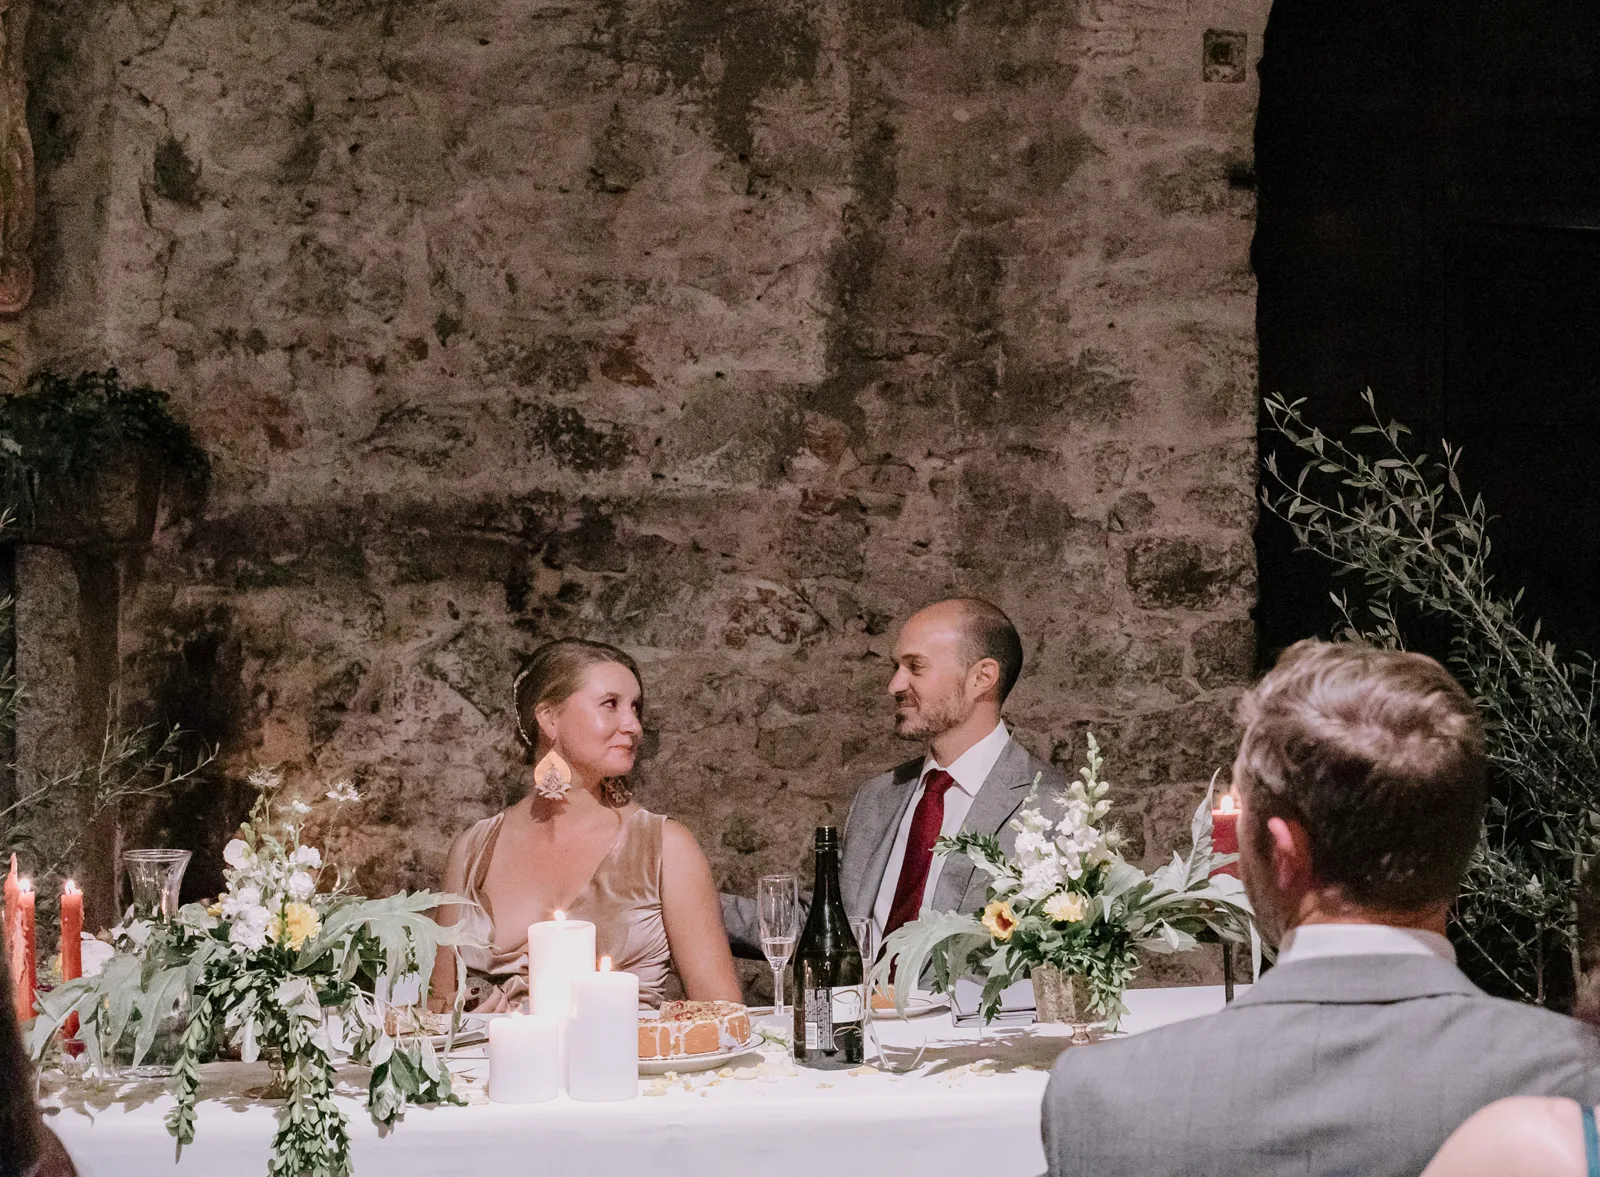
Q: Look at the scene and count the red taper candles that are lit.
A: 2